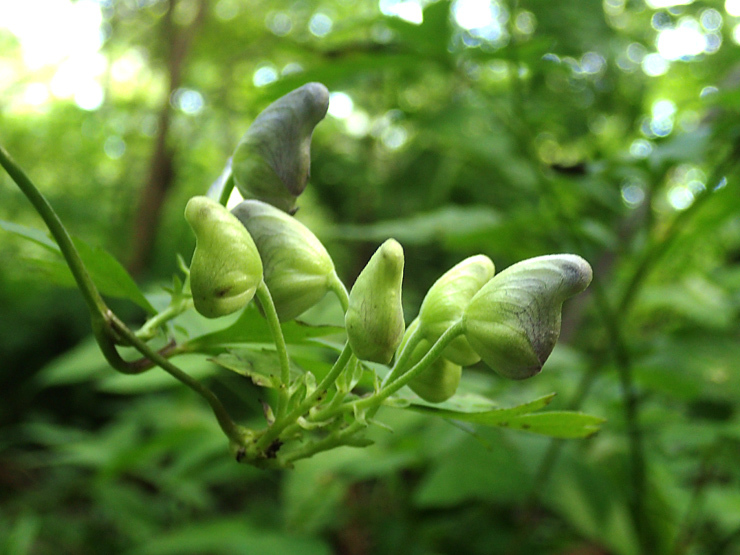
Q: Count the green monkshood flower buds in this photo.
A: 7